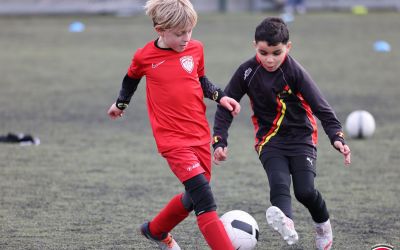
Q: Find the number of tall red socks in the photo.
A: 2